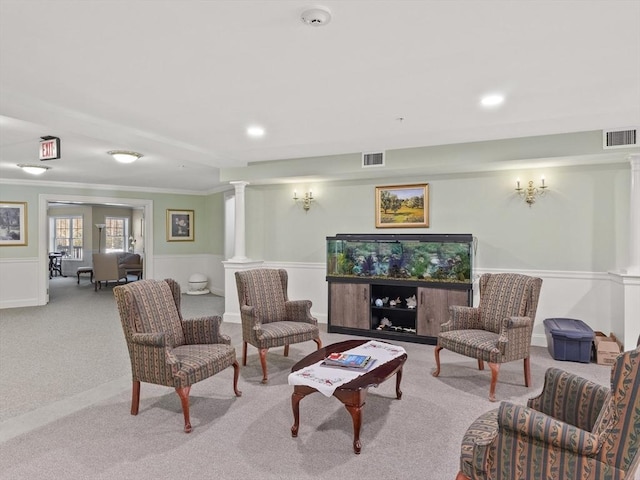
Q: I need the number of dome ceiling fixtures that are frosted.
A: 2